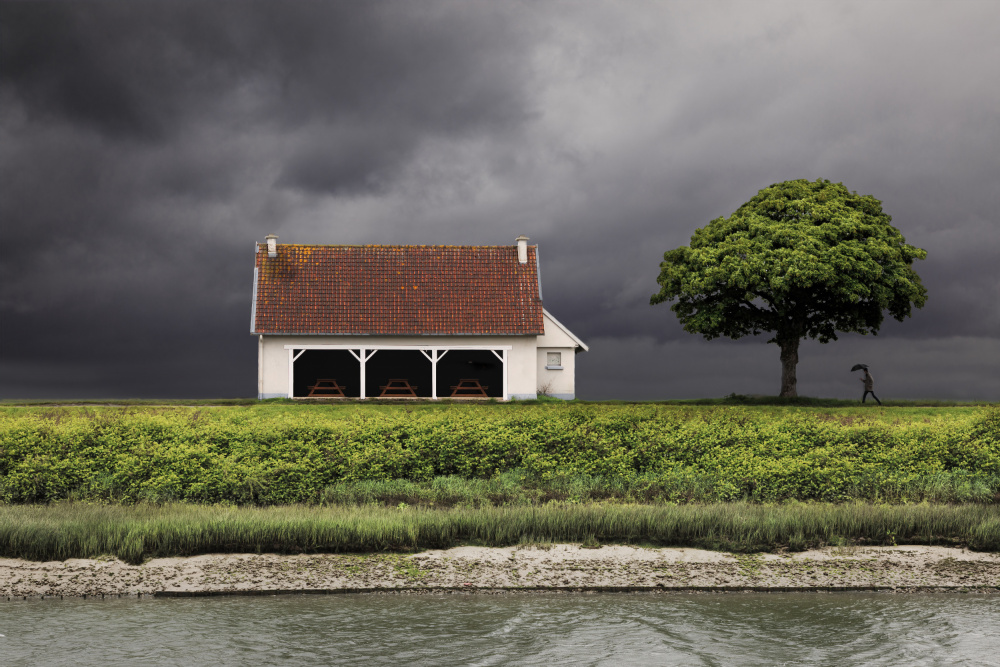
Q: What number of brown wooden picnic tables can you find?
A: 3